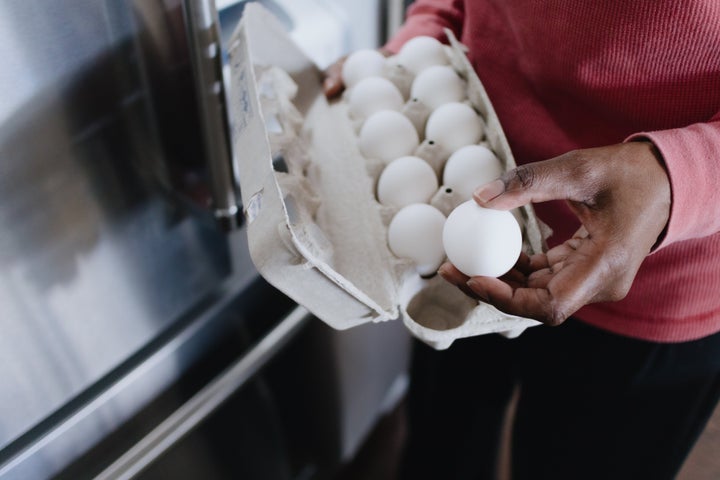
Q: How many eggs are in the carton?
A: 9